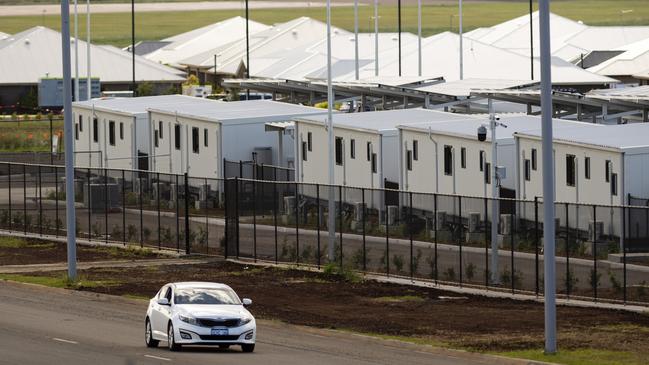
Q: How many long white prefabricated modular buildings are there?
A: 5